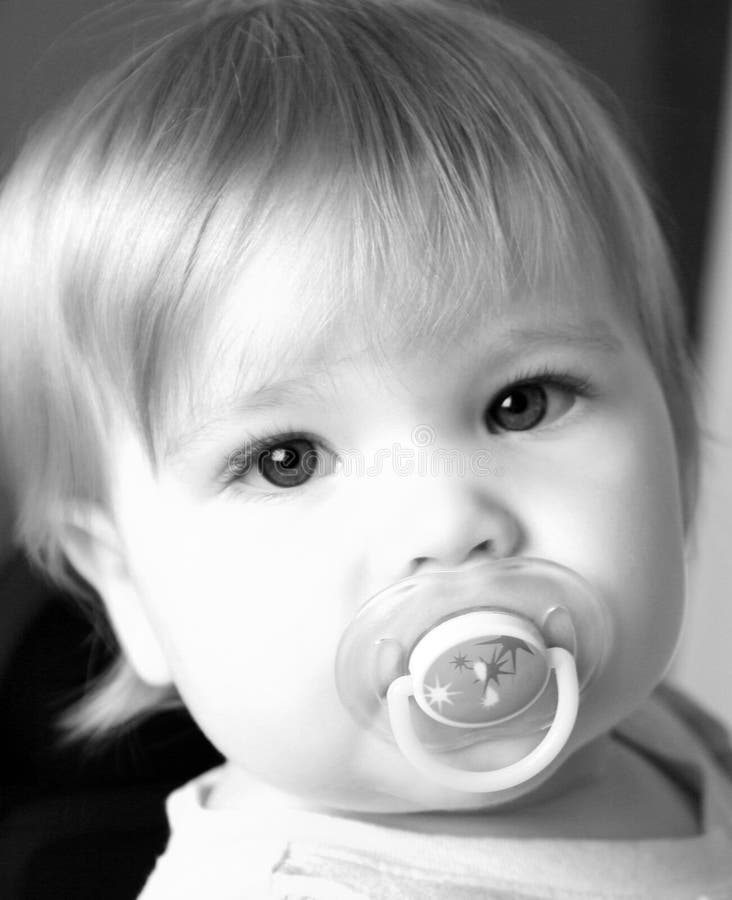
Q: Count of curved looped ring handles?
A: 1